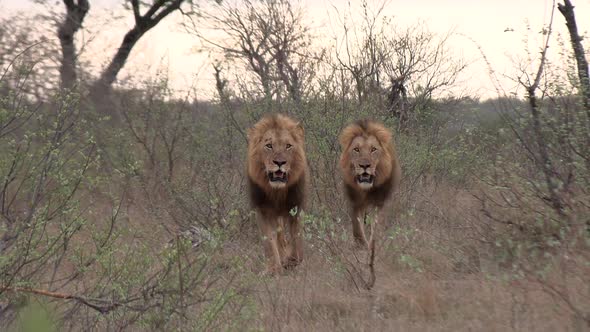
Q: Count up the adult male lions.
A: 2